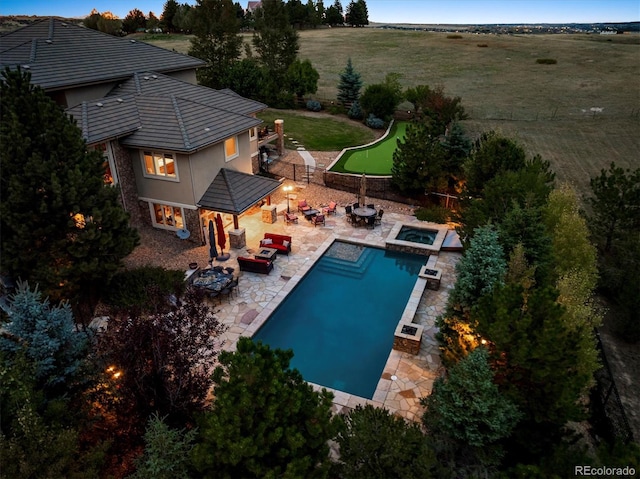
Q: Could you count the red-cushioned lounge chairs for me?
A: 4